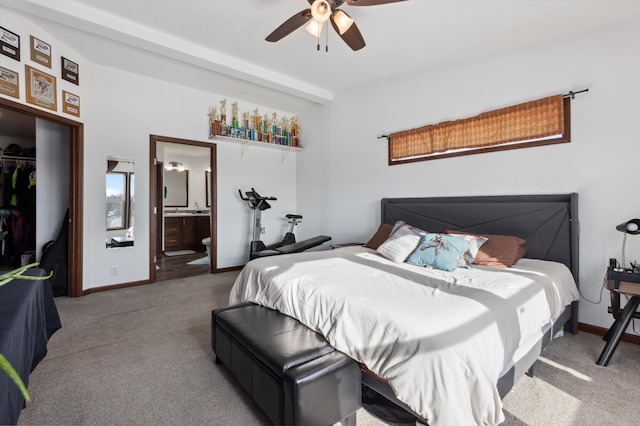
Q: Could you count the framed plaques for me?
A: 6